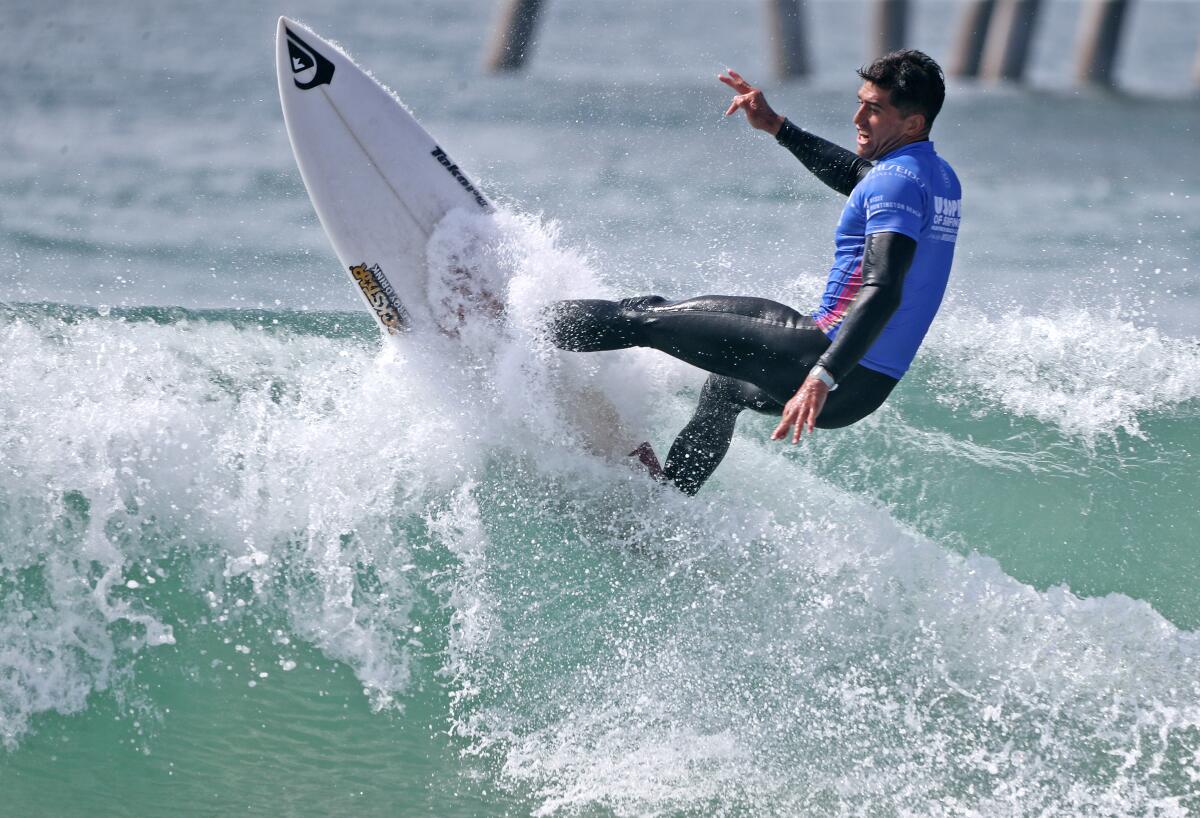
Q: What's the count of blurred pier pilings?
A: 6